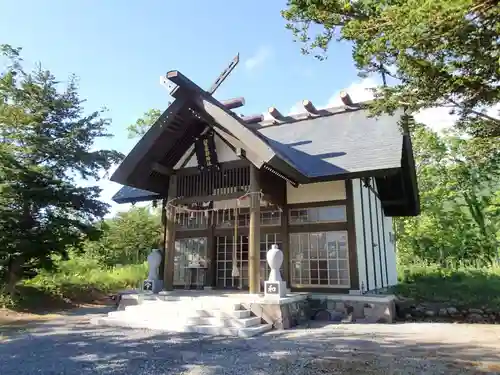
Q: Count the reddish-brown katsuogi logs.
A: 5